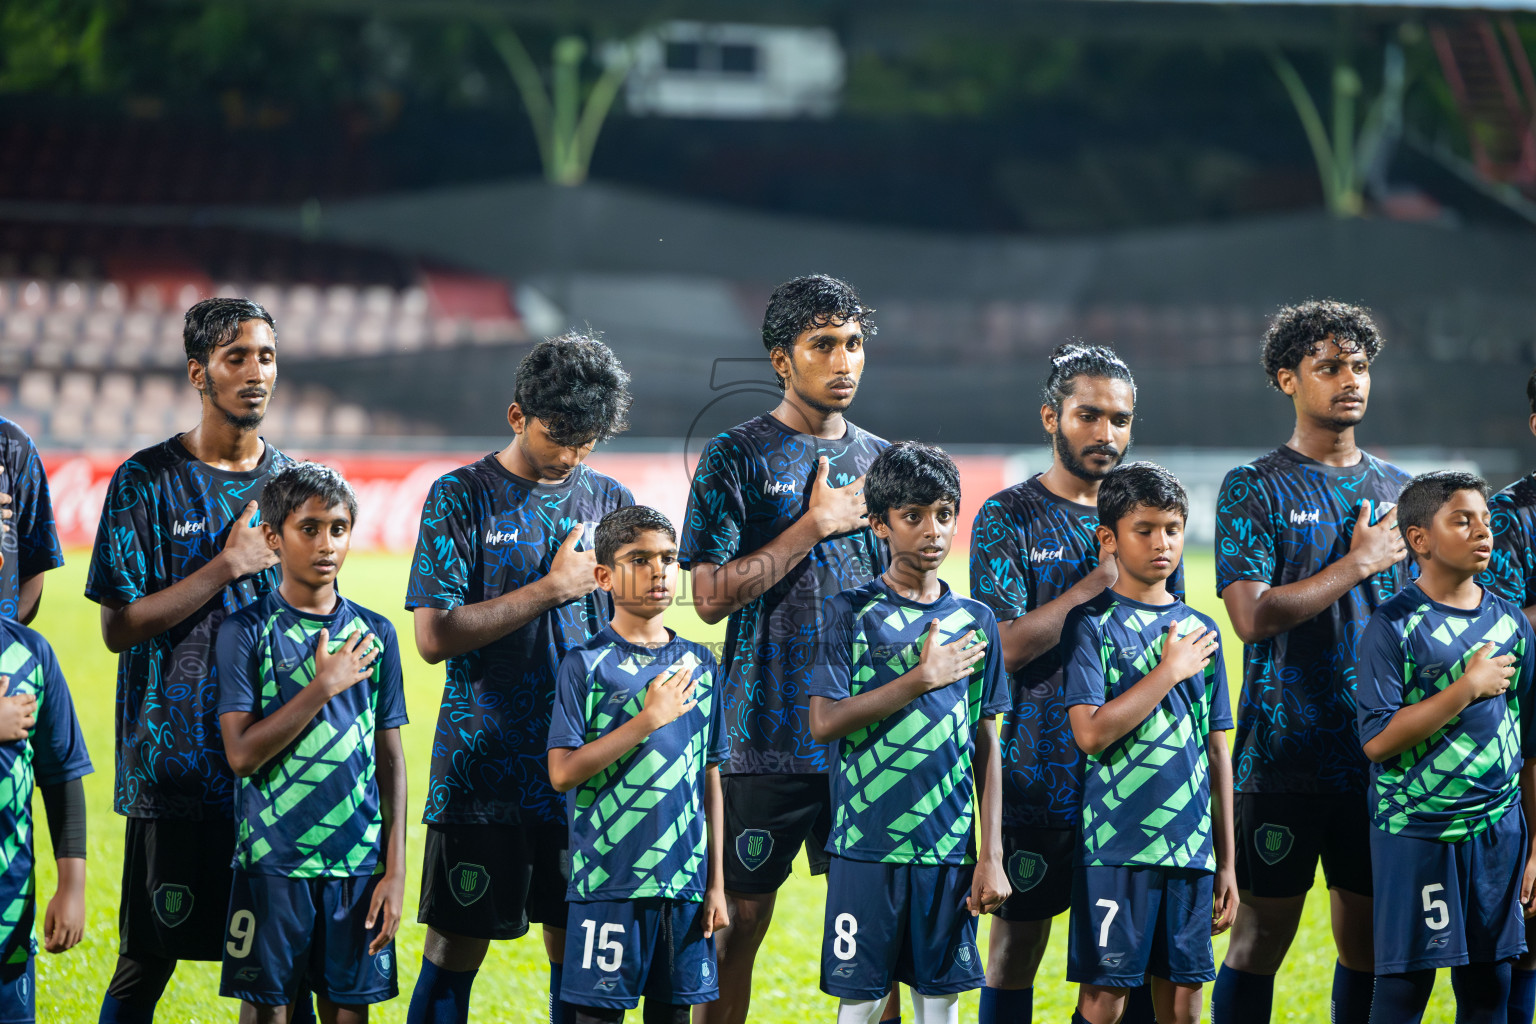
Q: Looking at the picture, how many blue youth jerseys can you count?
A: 6